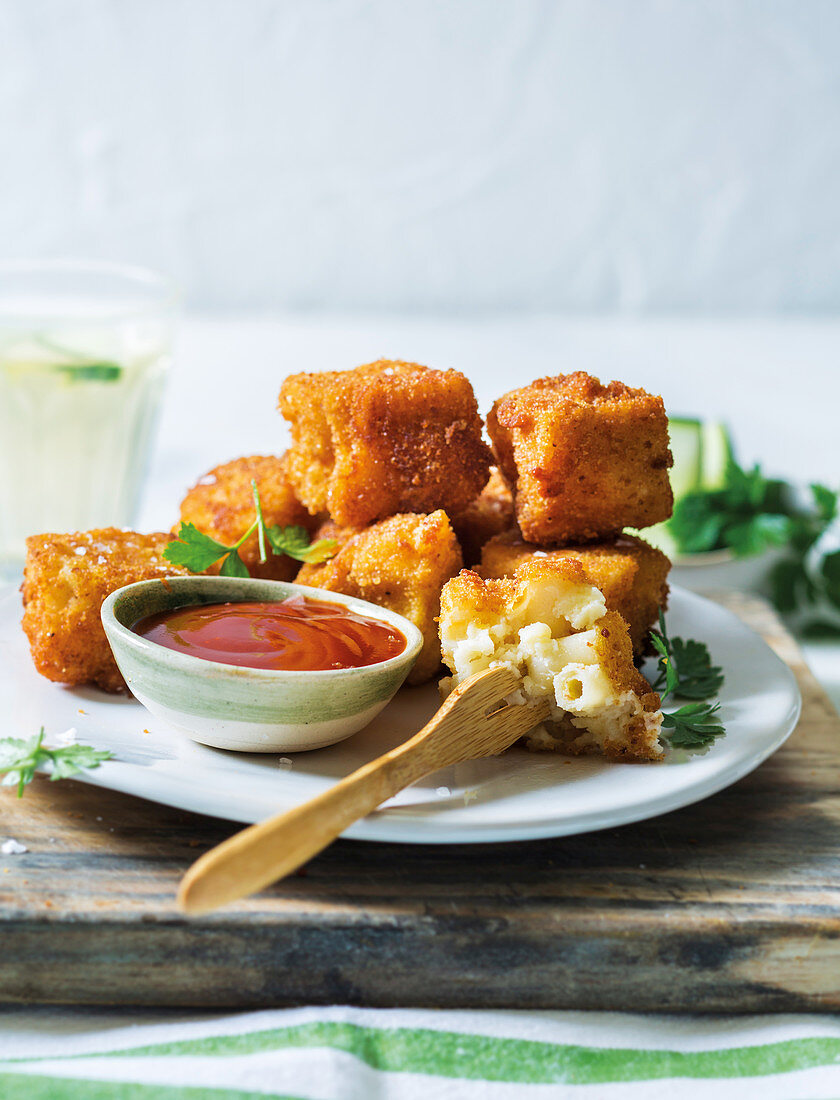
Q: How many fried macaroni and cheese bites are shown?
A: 8